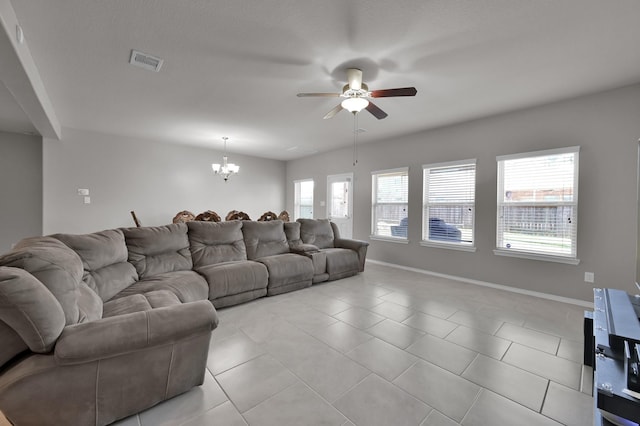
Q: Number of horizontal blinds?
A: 3